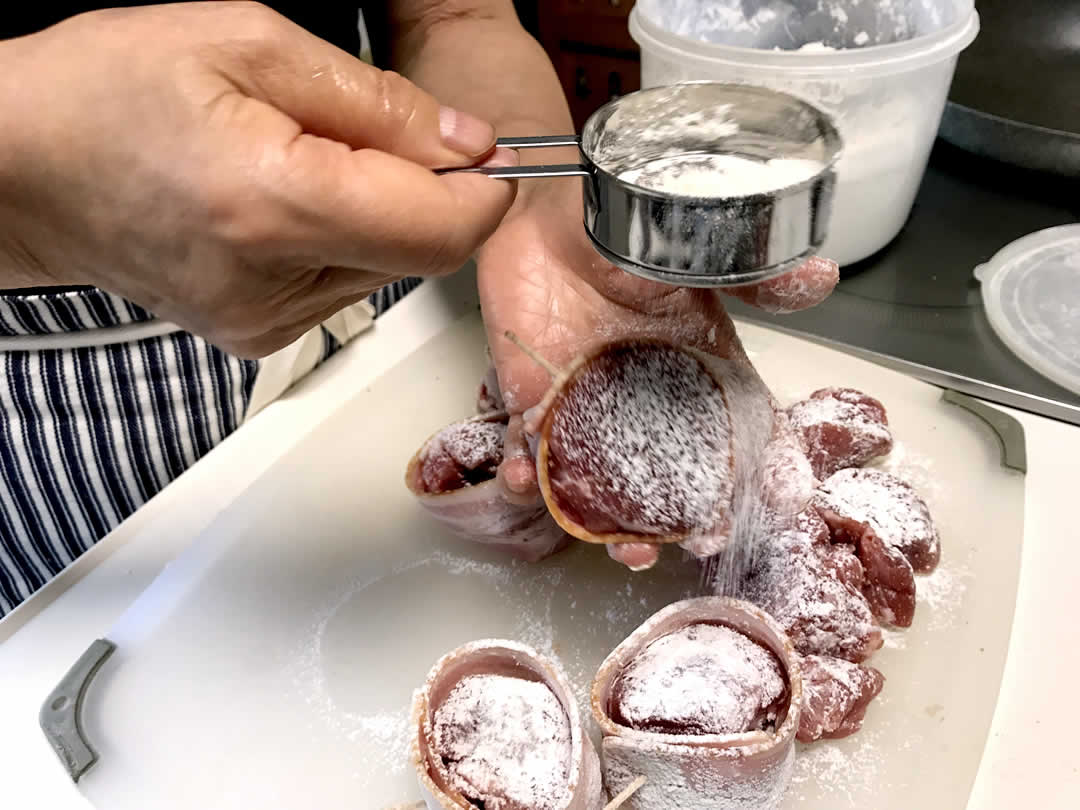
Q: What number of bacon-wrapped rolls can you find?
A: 4